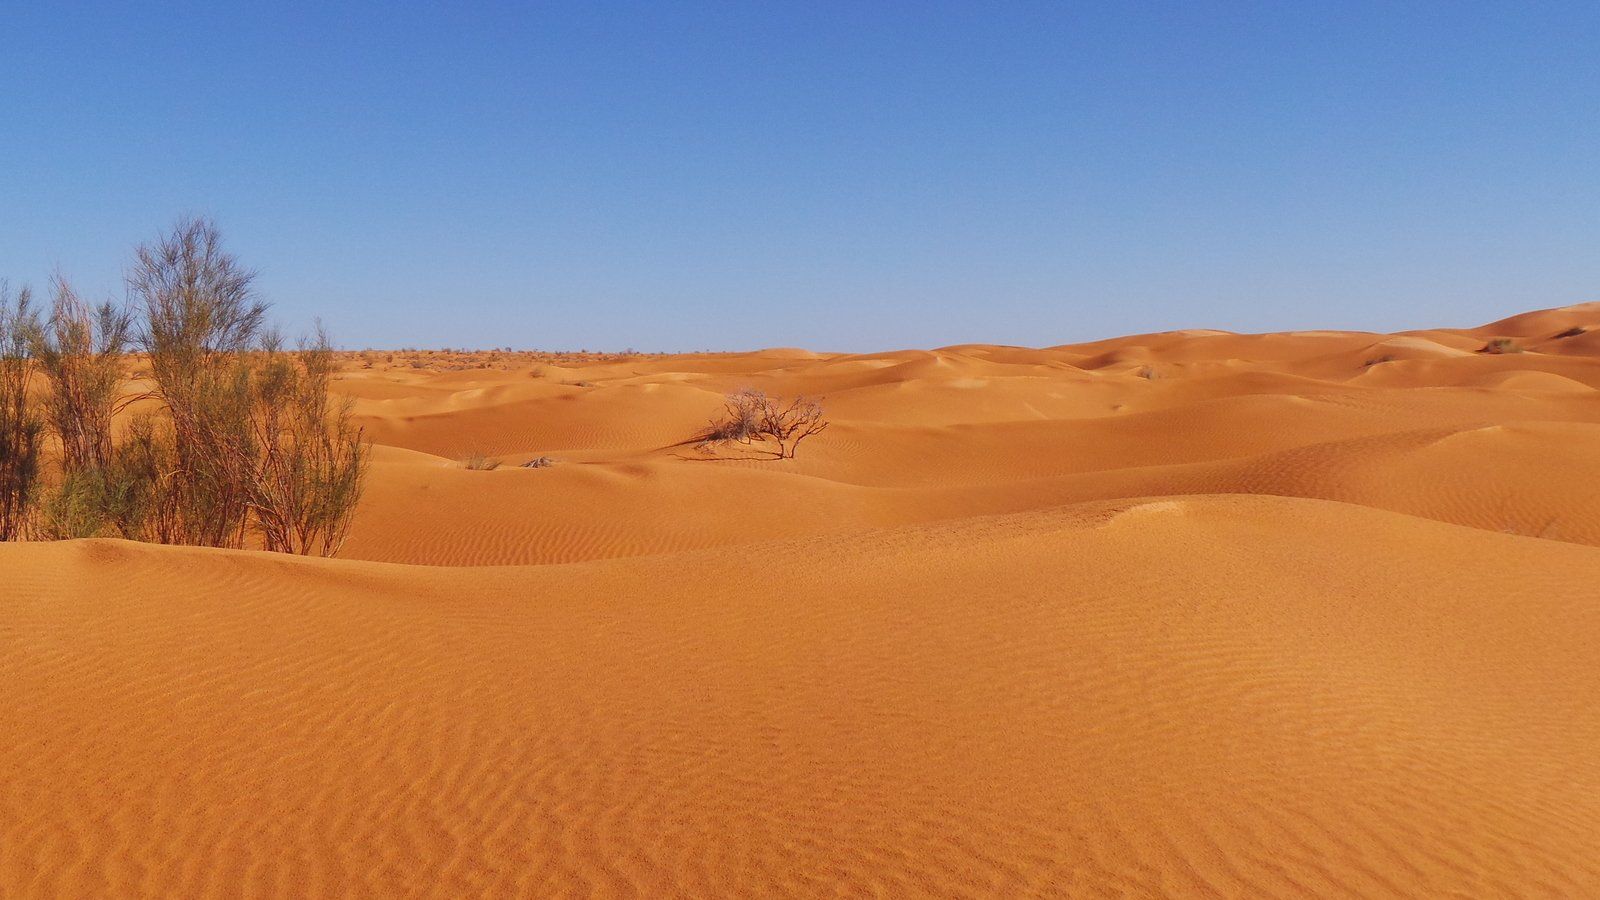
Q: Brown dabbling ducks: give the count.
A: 0